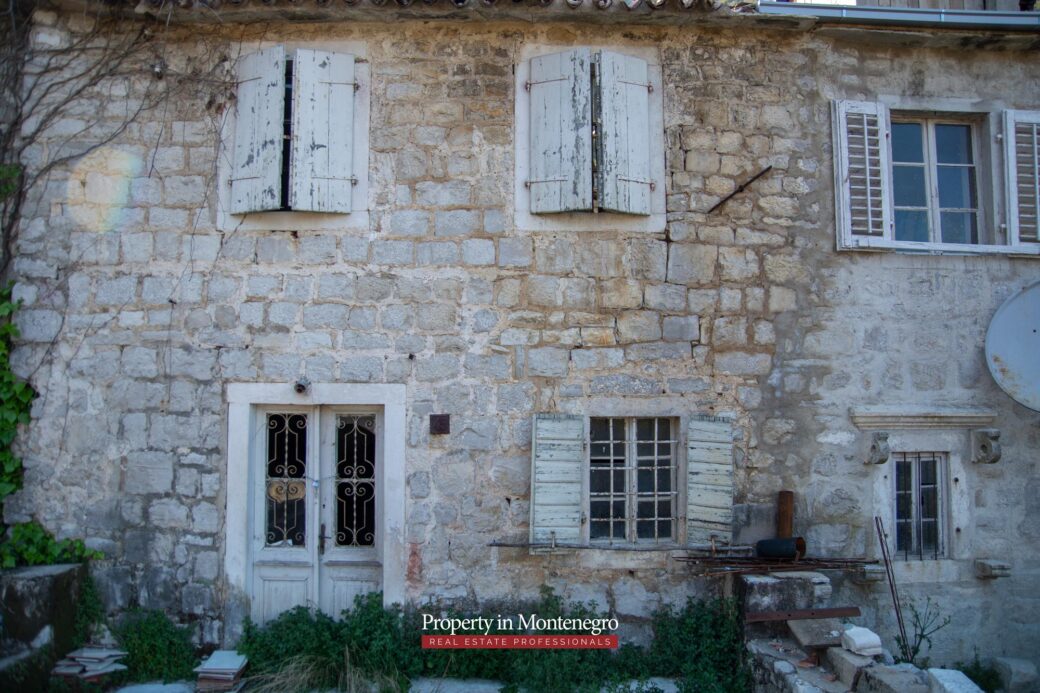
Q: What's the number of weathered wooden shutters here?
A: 8